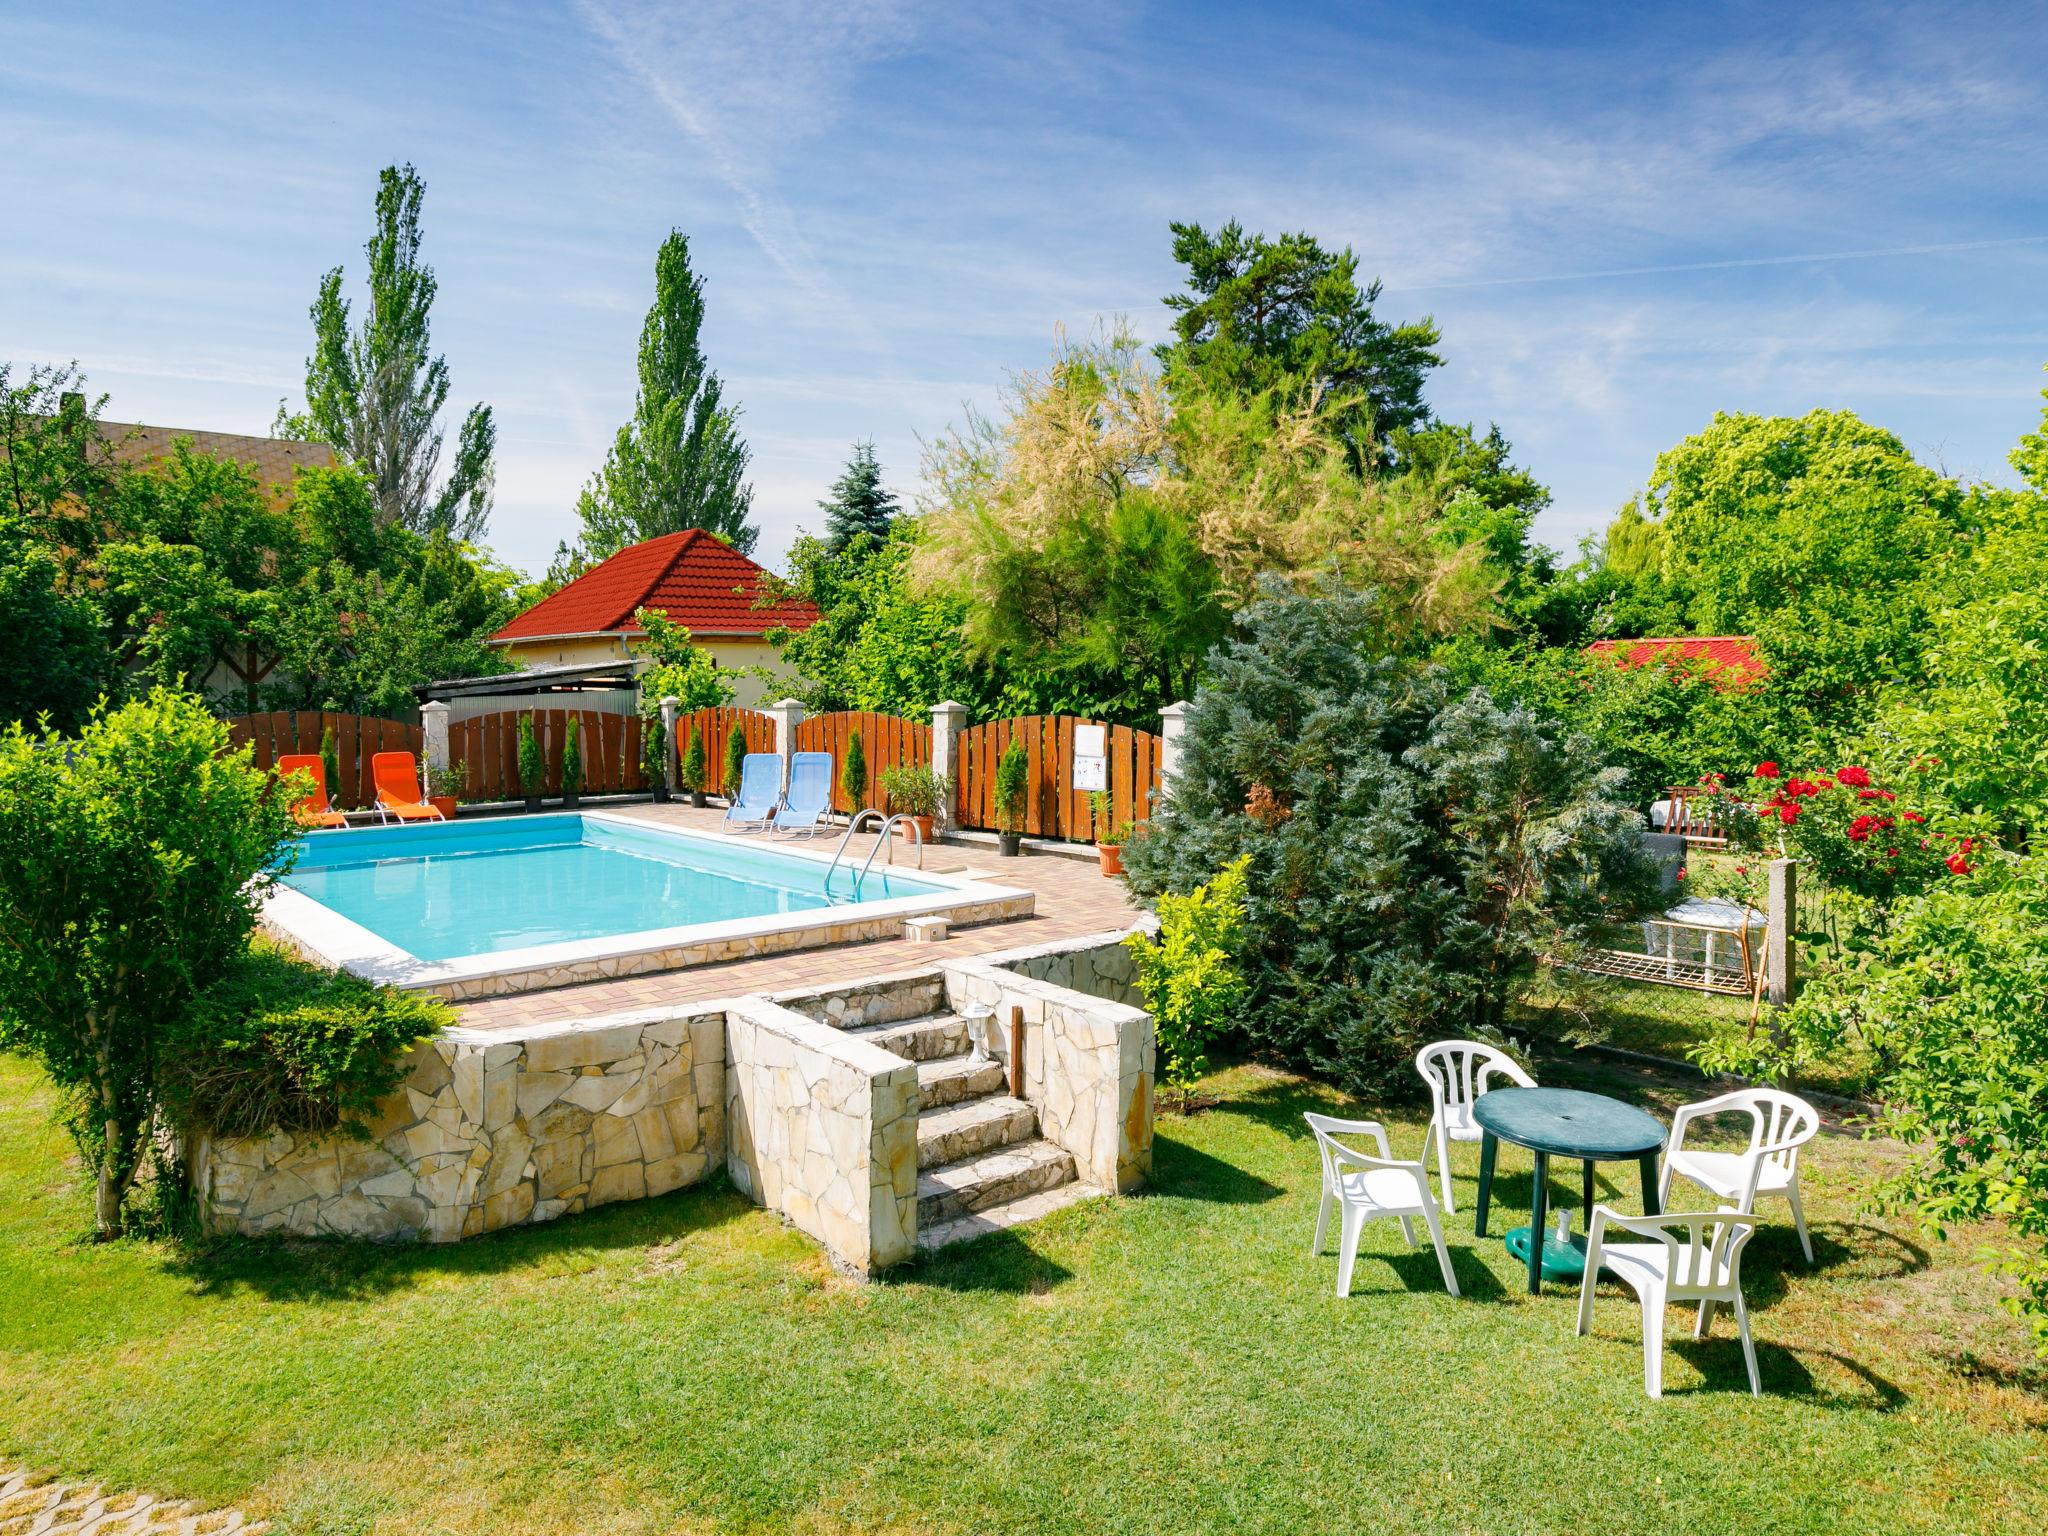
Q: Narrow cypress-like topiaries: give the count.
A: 8